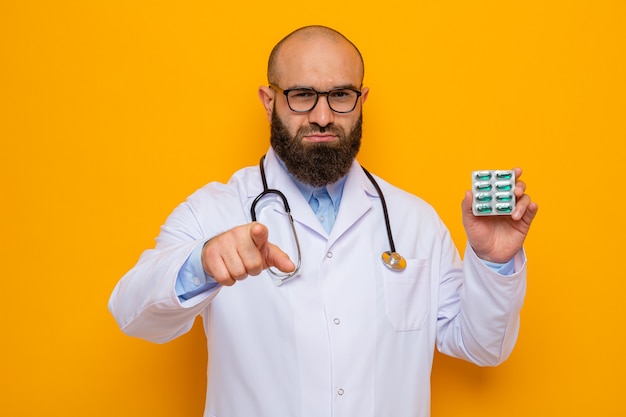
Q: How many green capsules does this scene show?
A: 8